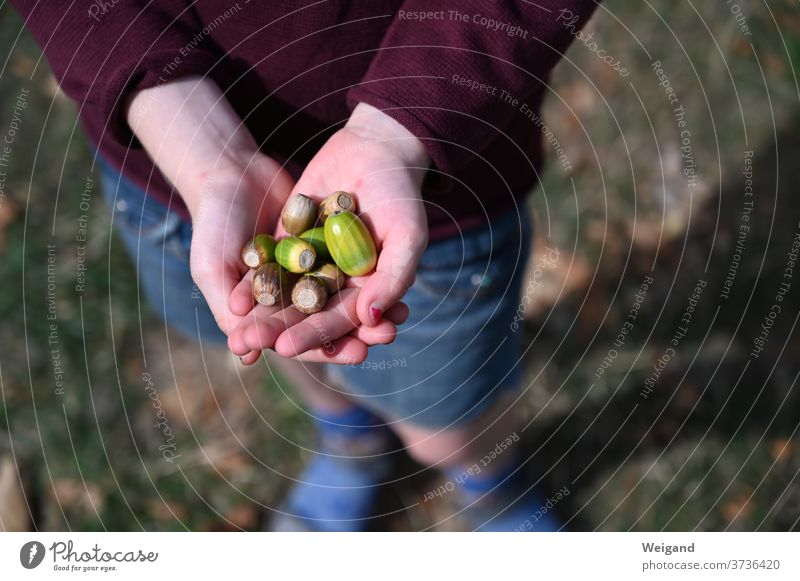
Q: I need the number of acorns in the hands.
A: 9